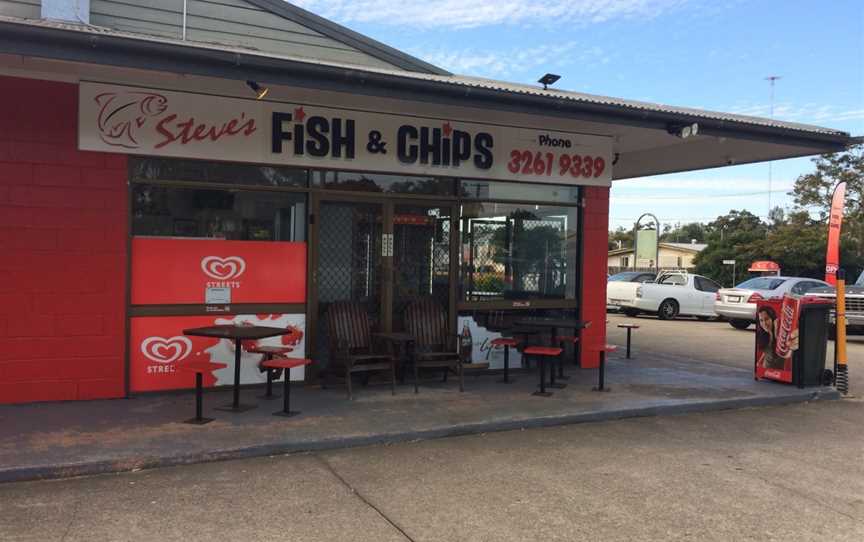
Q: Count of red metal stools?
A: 8